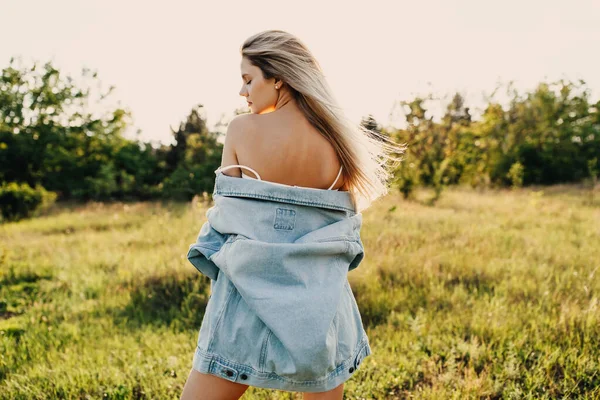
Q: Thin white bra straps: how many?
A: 2